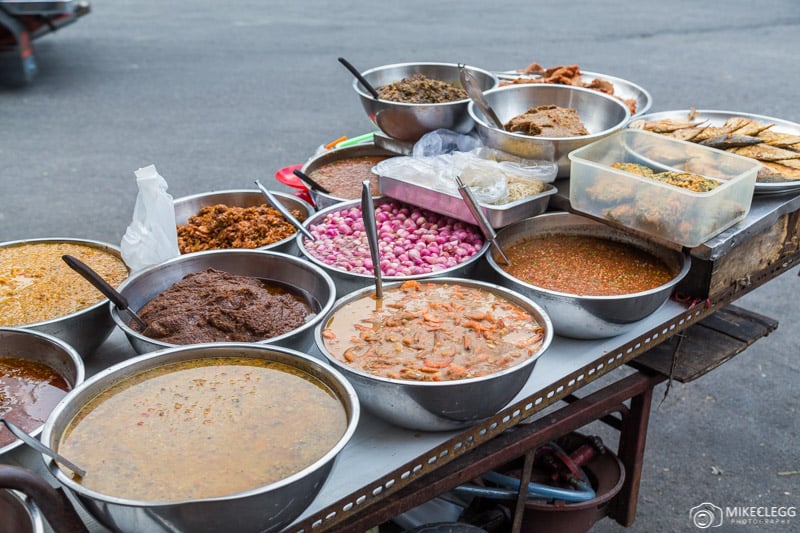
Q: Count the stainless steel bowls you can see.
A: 12